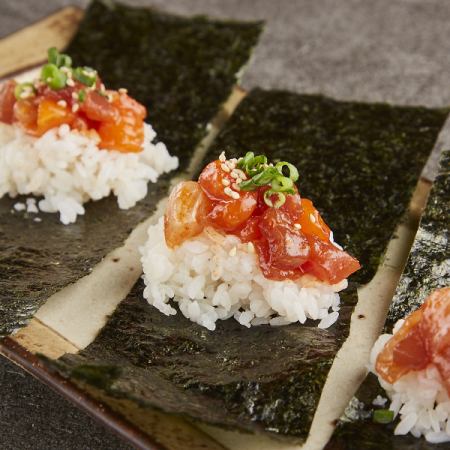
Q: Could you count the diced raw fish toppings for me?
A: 3